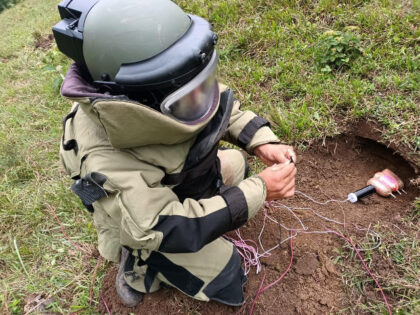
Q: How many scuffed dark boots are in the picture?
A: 1